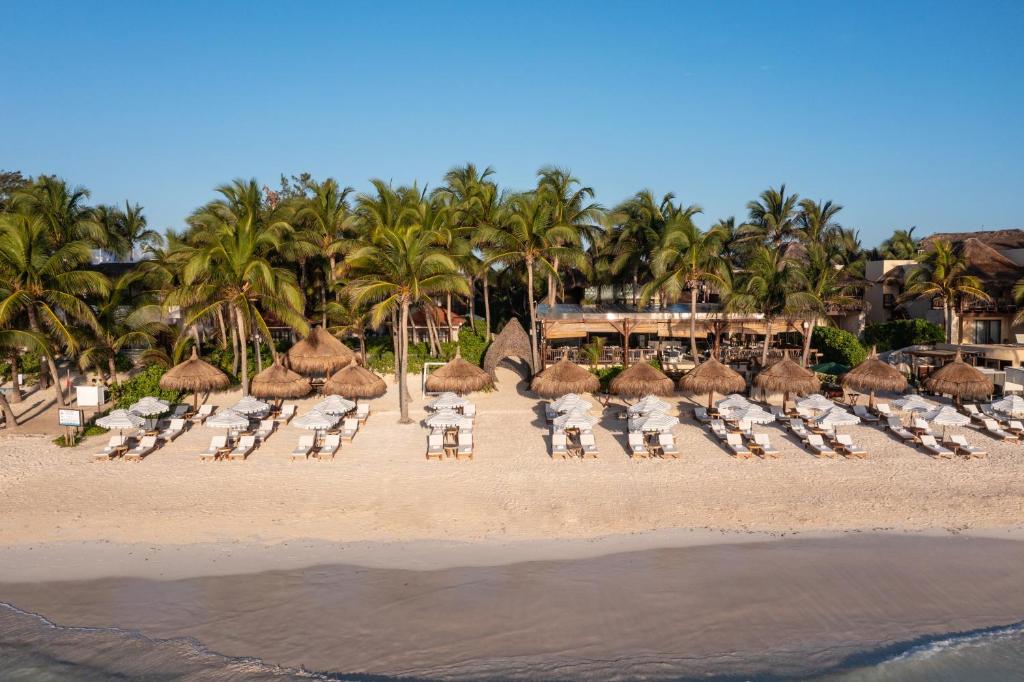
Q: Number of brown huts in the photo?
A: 11